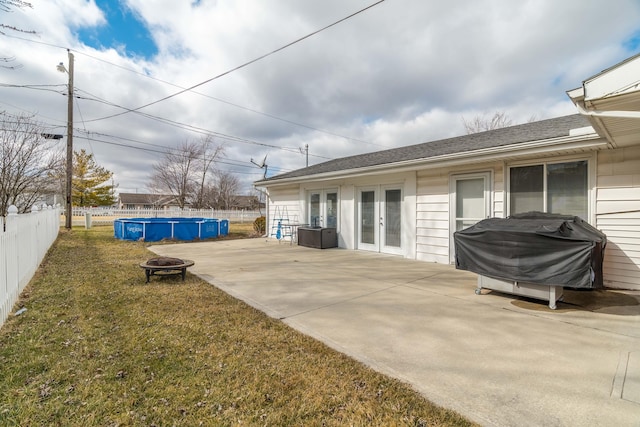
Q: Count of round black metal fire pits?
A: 1